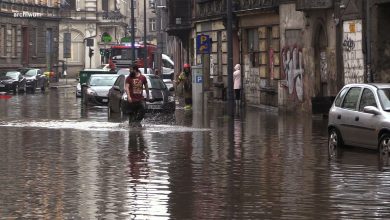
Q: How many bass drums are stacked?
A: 0